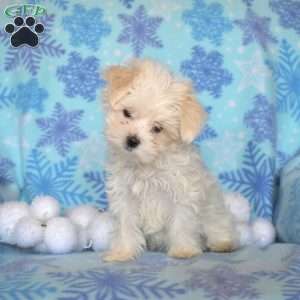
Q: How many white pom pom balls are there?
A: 9